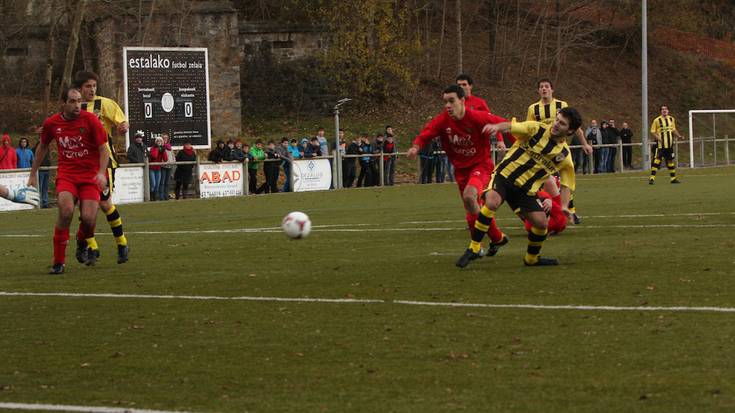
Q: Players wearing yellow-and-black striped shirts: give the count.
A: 4